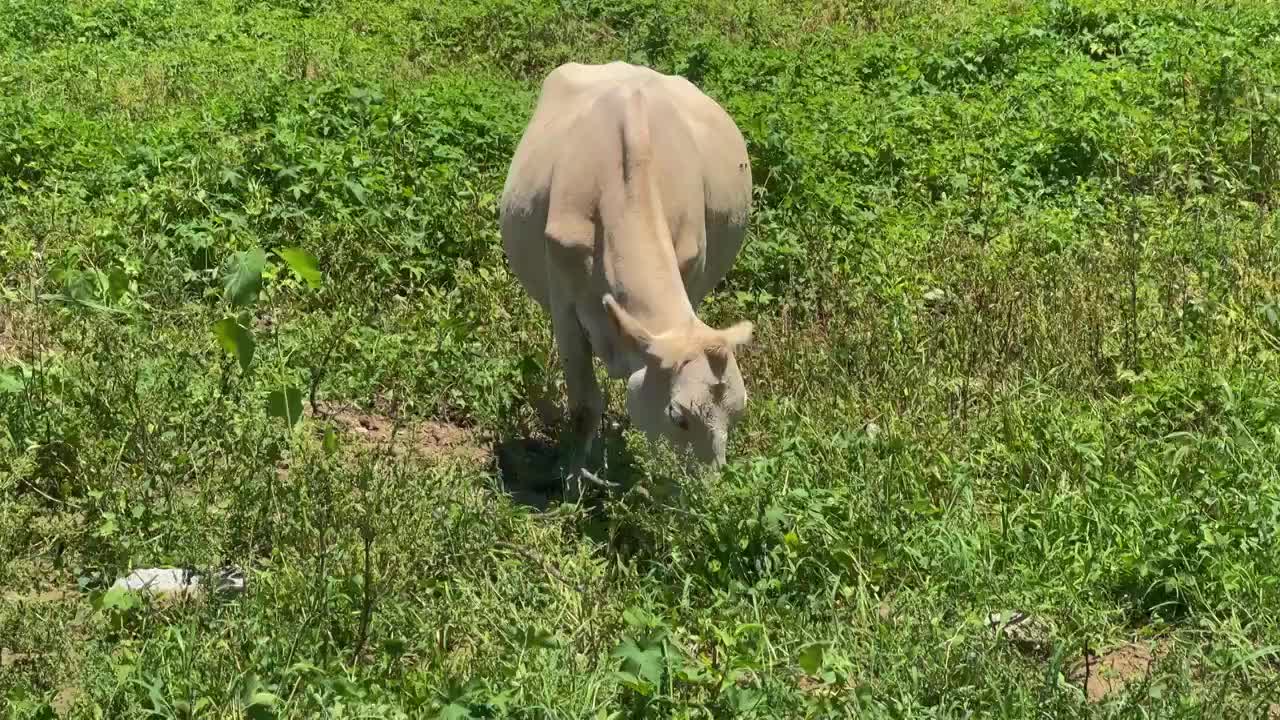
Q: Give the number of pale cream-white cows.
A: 1